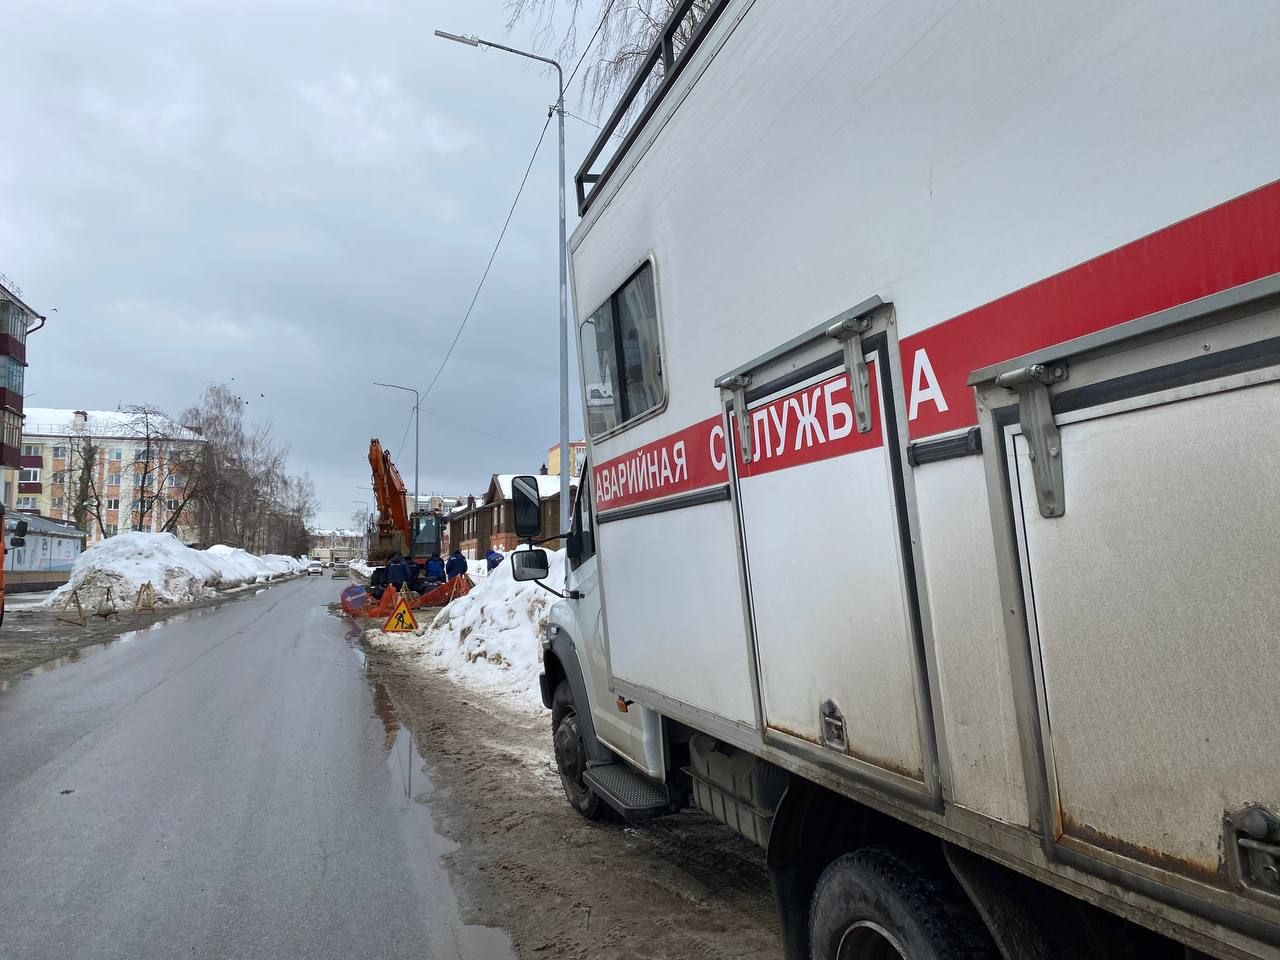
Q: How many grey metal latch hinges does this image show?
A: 3